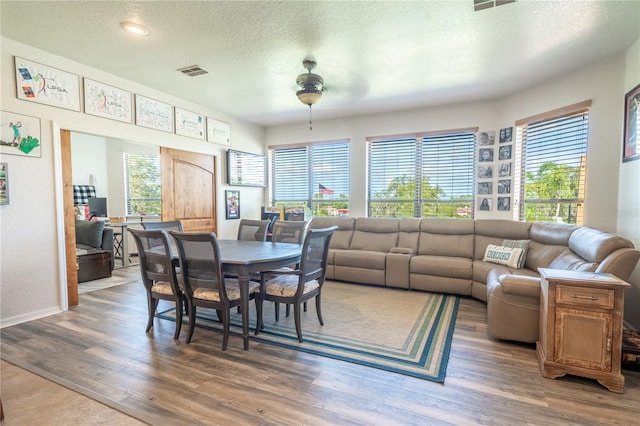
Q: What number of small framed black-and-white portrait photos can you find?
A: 10